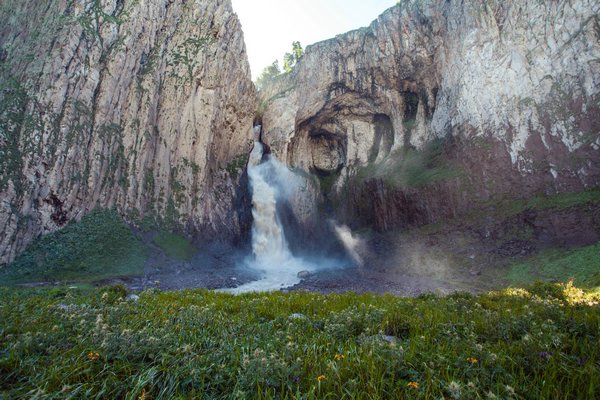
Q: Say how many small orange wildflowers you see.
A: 6